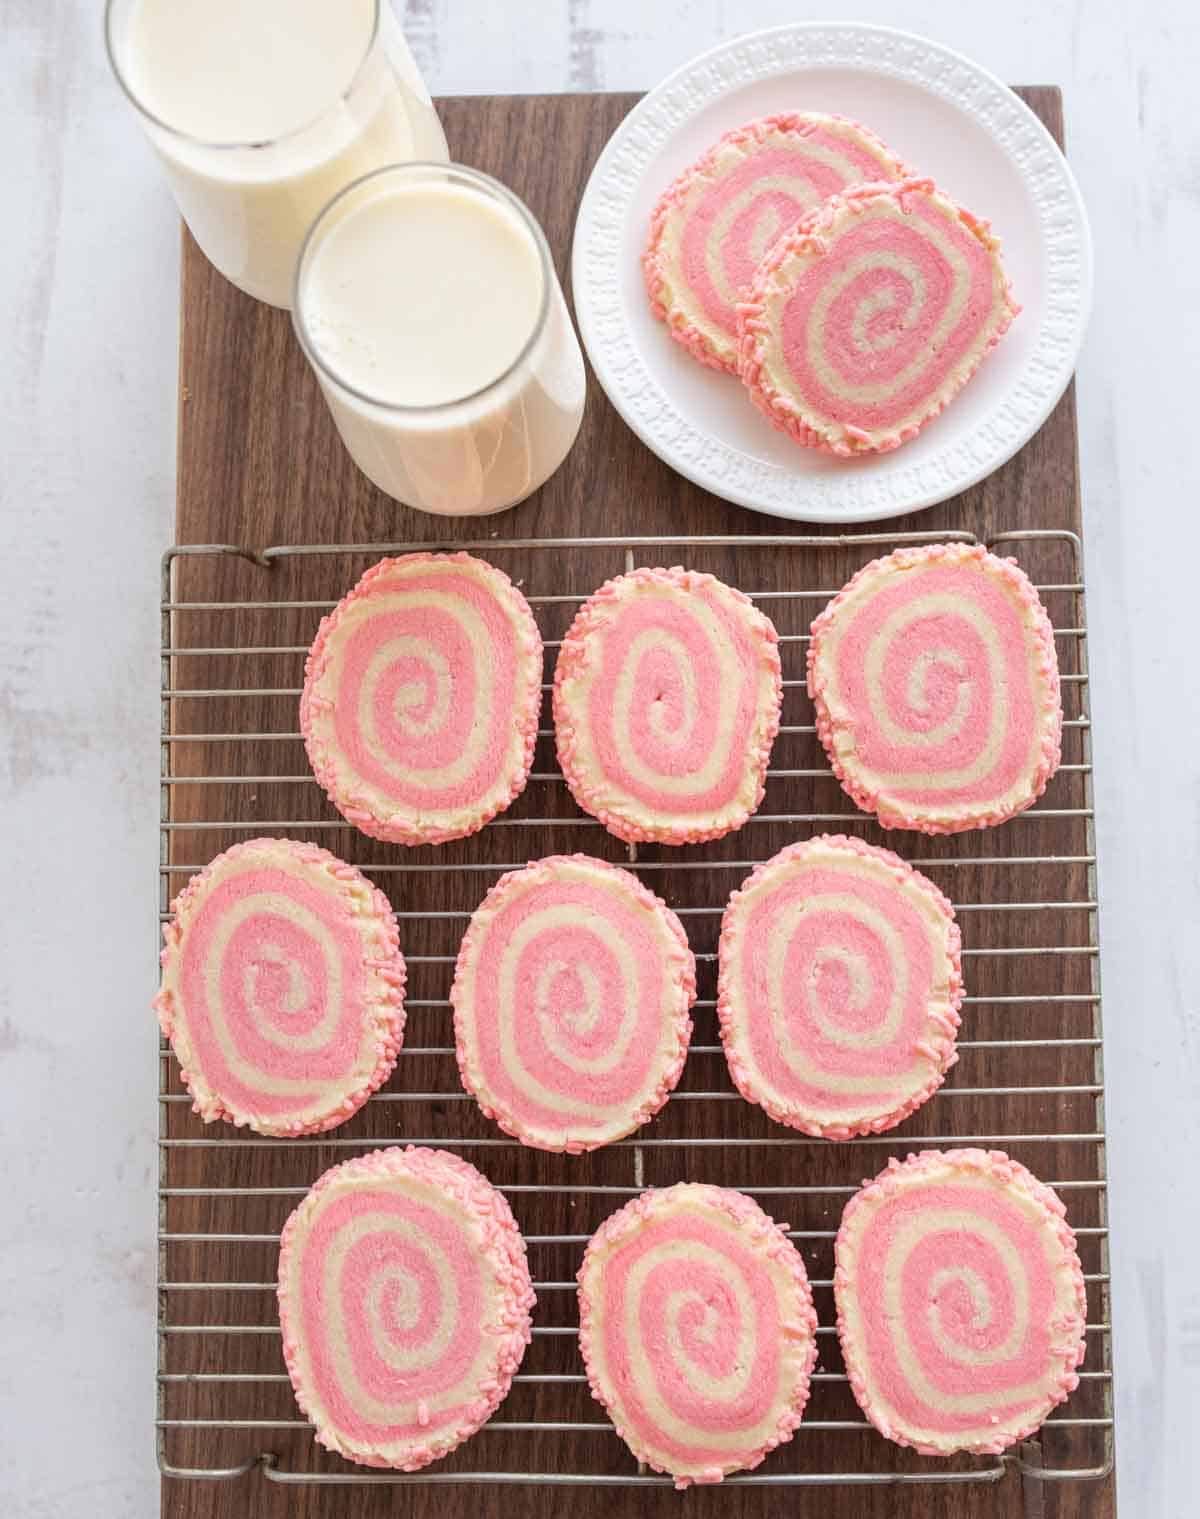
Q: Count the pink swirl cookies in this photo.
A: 11